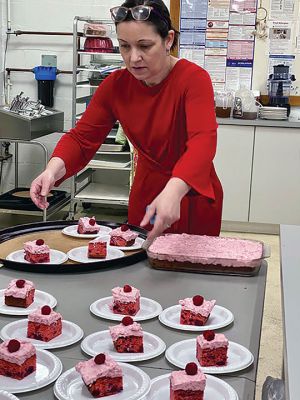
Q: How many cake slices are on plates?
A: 13